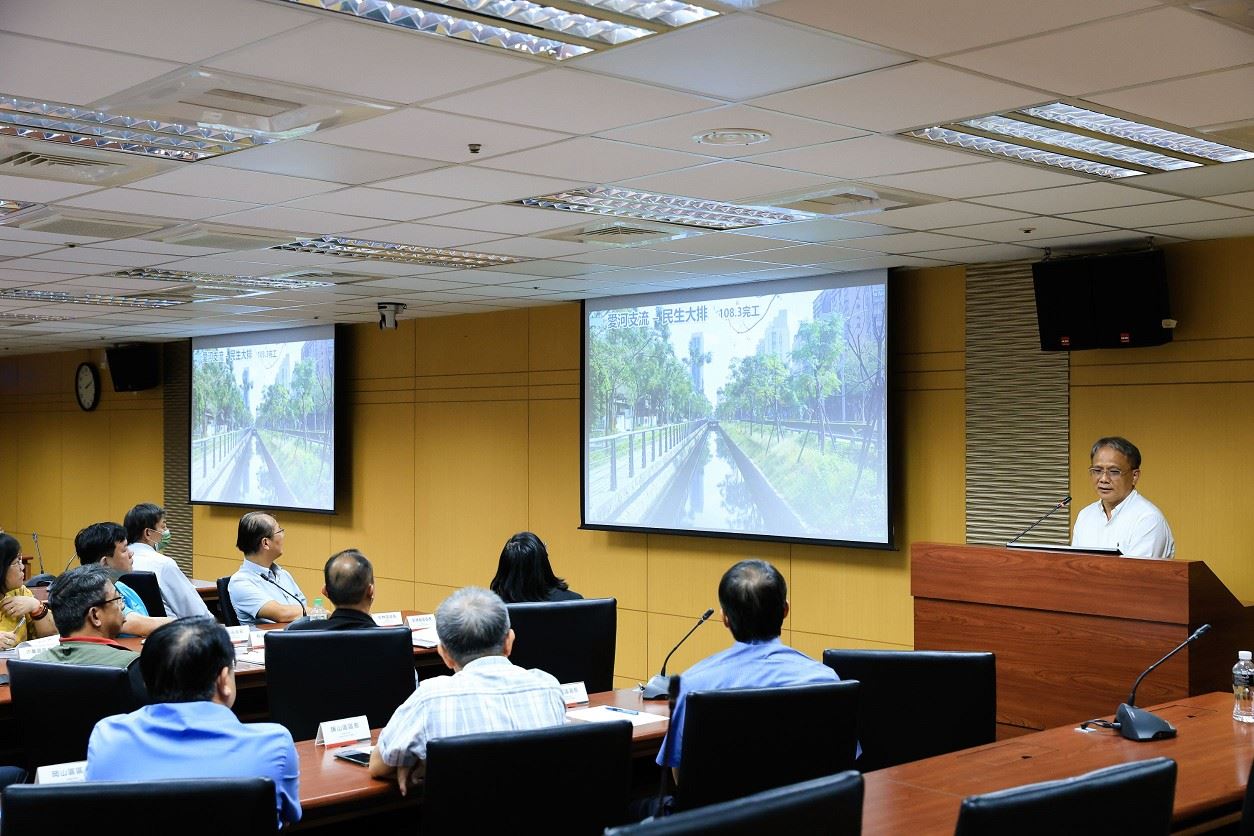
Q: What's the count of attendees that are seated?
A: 10